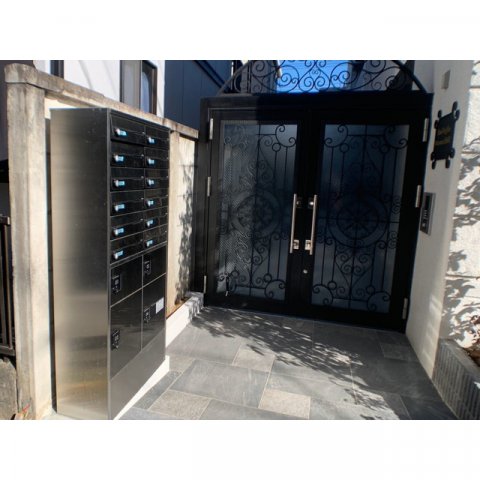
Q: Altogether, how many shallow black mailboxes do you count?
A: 12